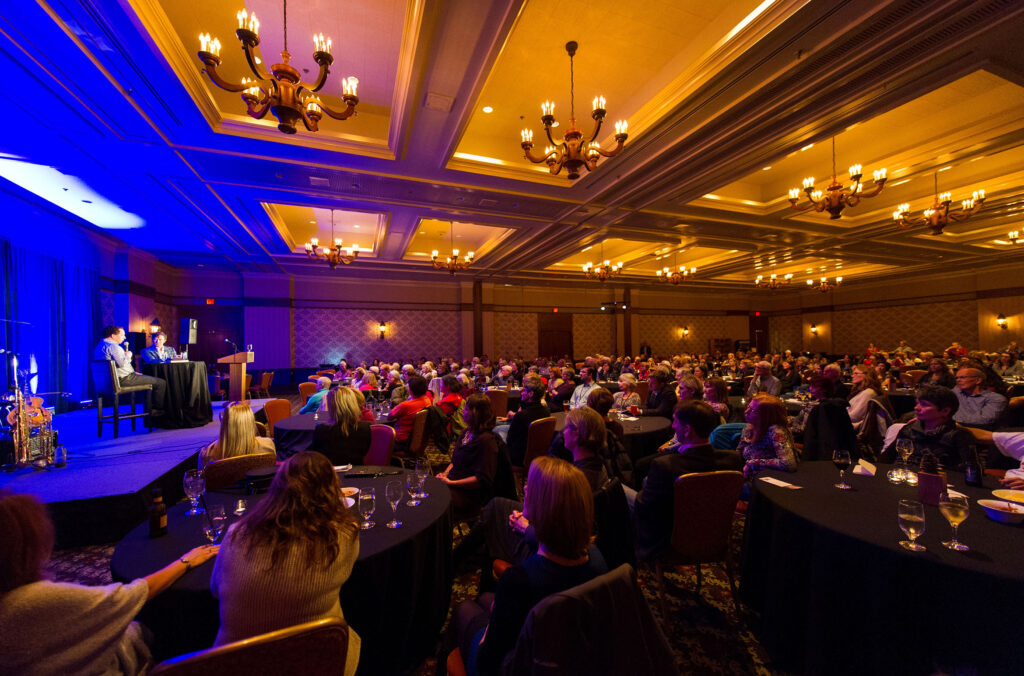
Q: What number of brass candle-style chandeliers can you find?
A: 11